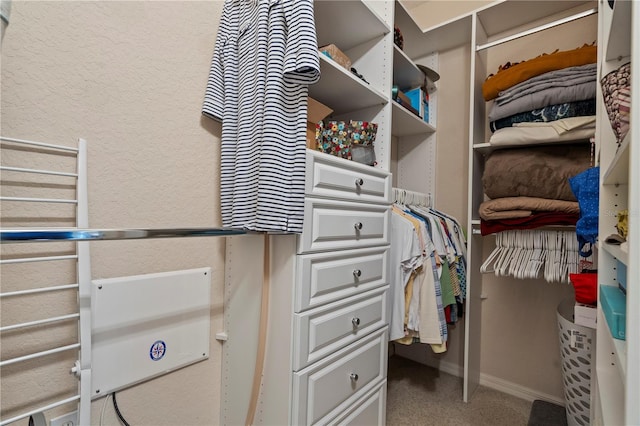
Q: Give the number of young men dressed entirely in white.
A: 0